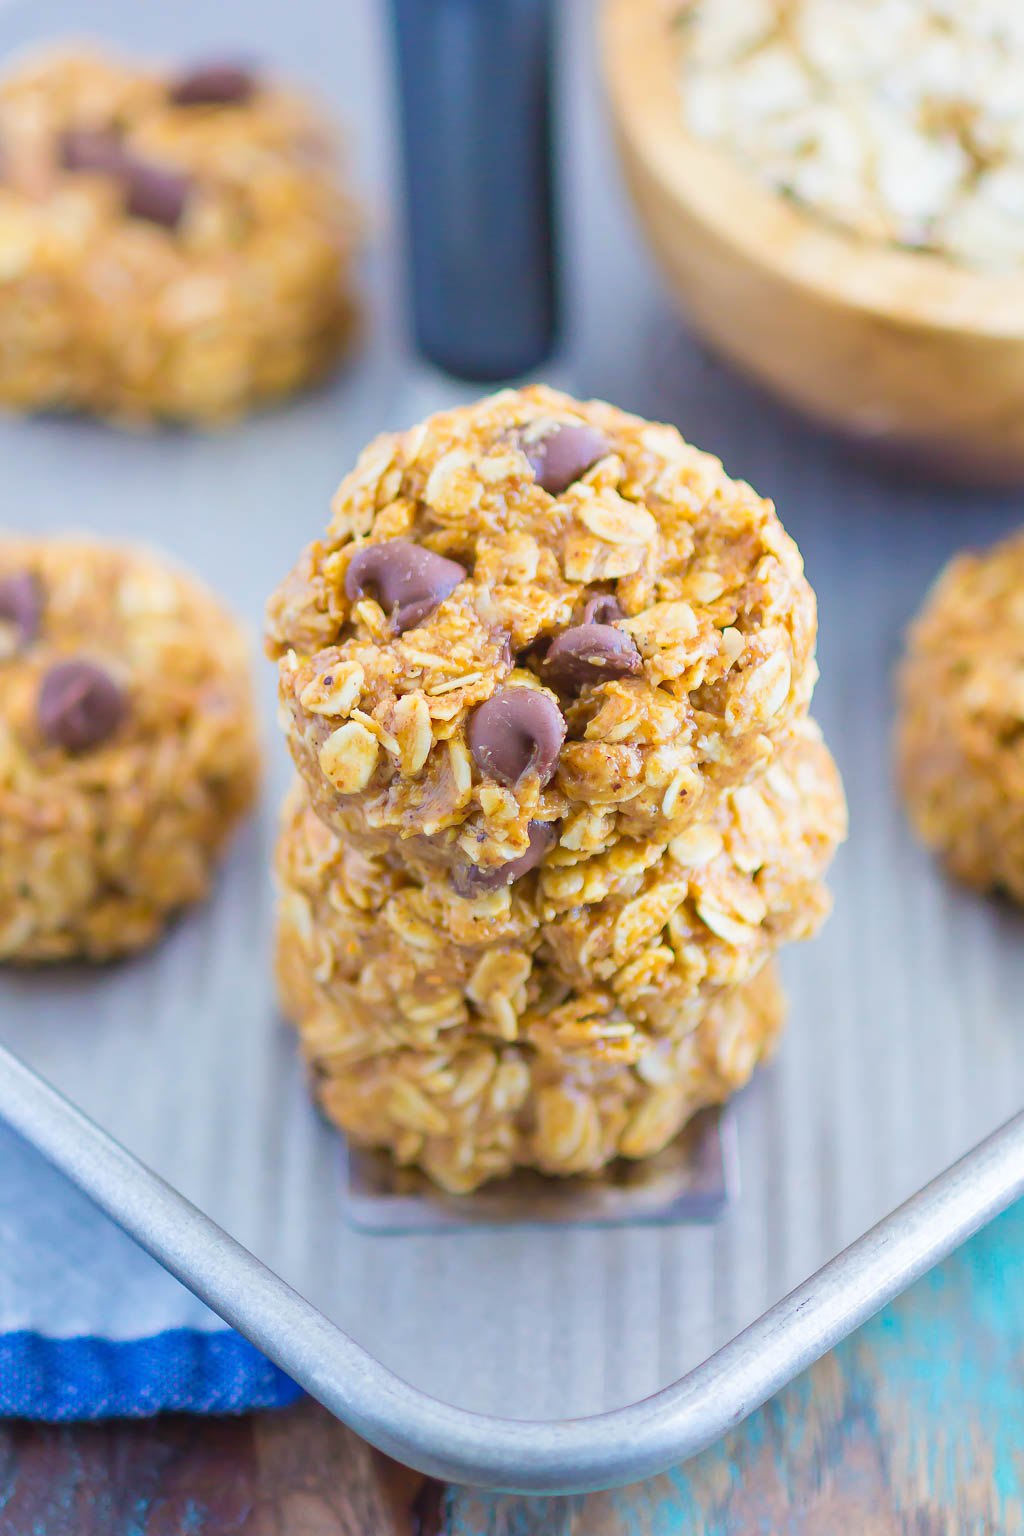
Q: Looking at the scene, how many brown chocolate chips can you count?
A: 11